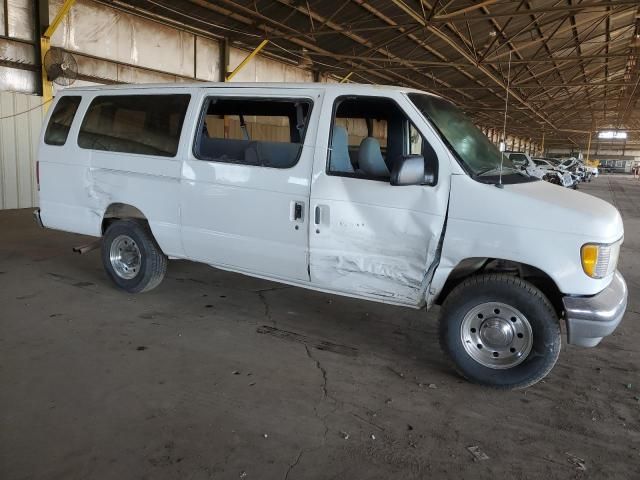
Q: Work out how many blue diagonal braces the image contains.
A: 0